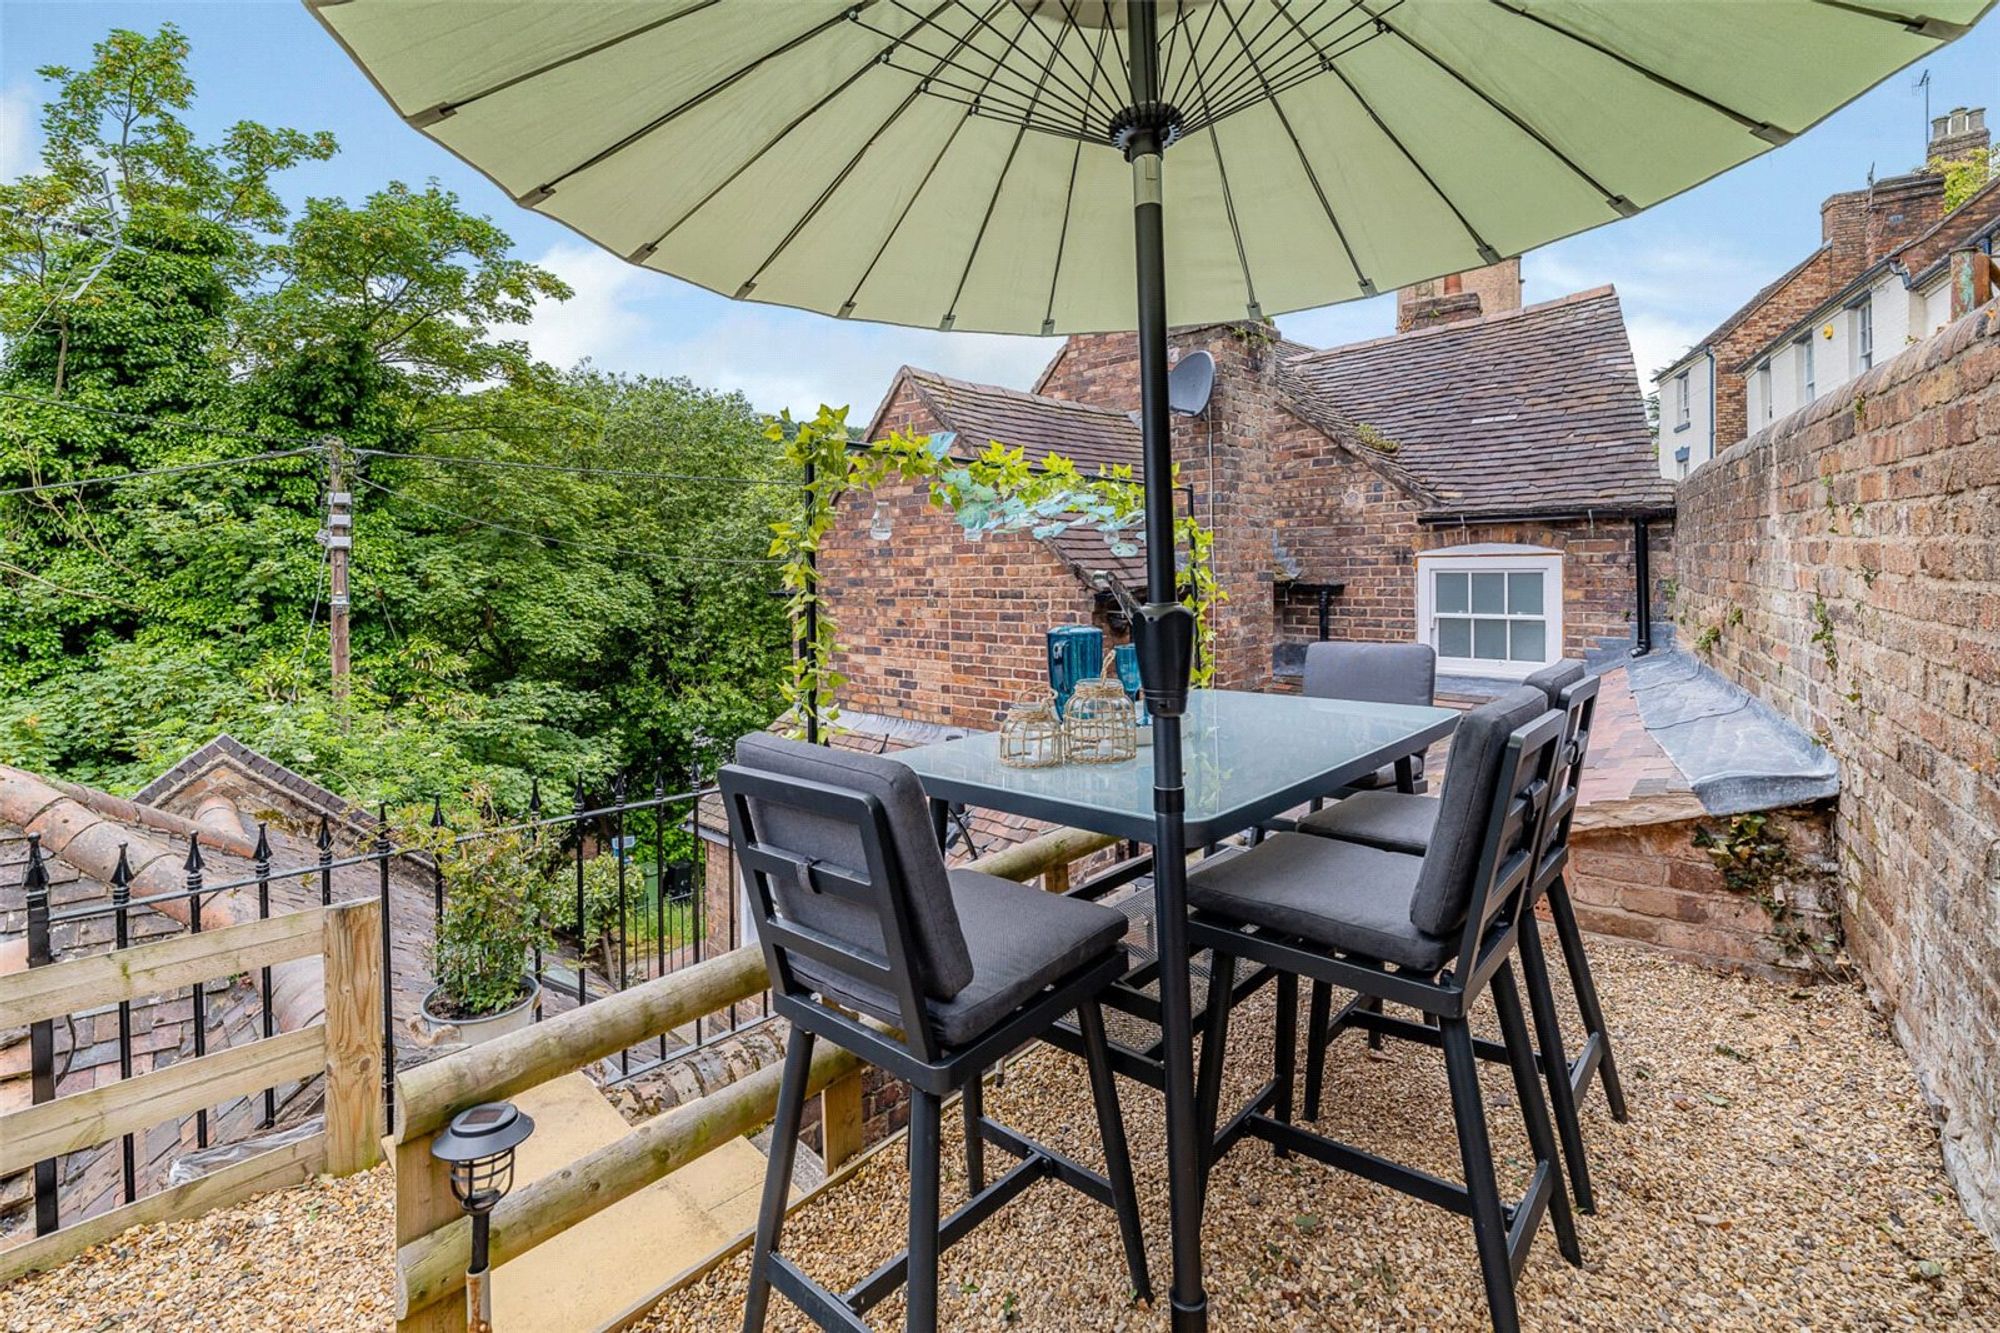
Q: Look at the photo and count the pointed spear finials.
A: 12